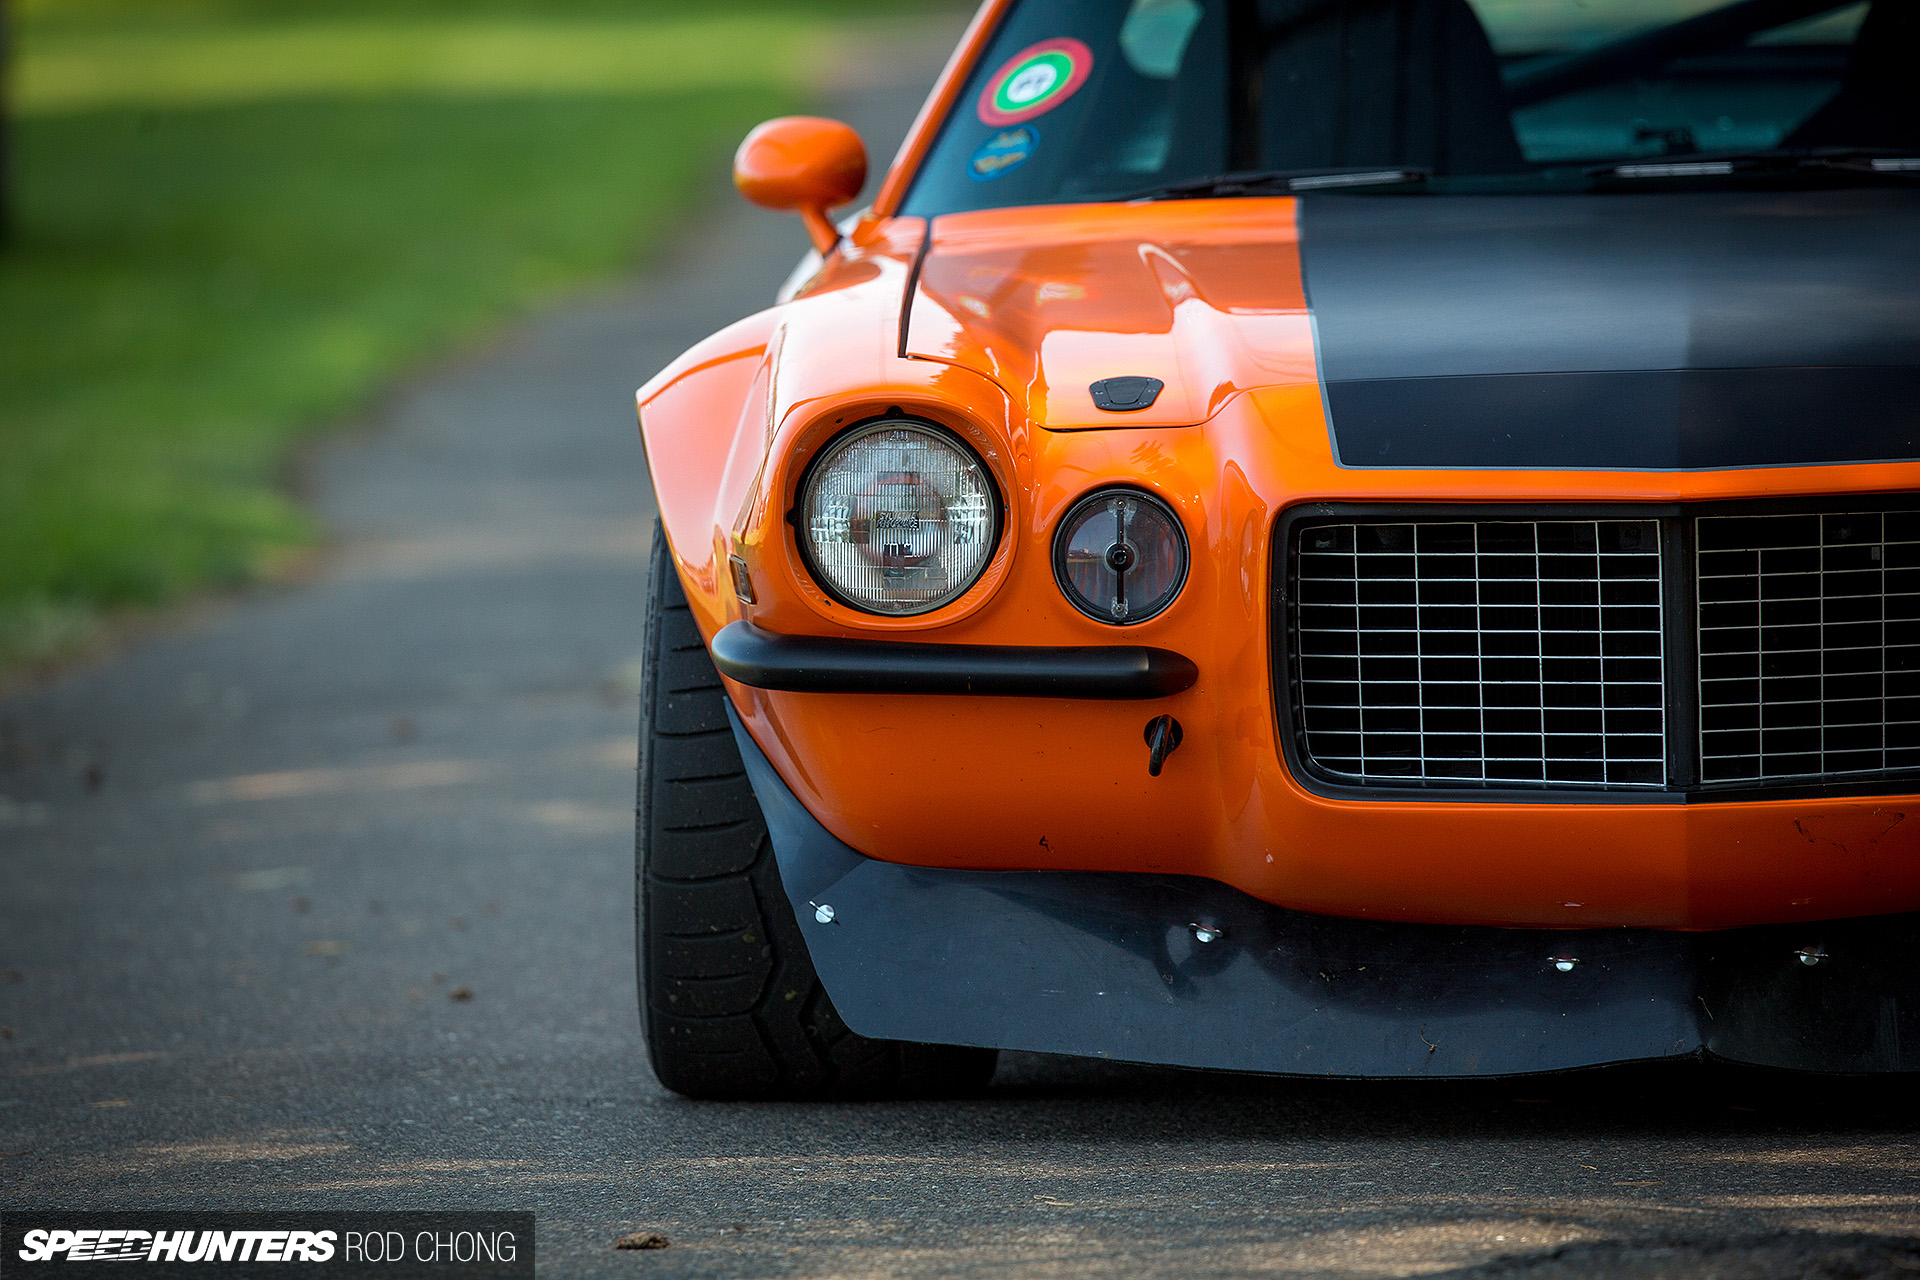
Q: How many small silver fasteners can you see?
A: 4